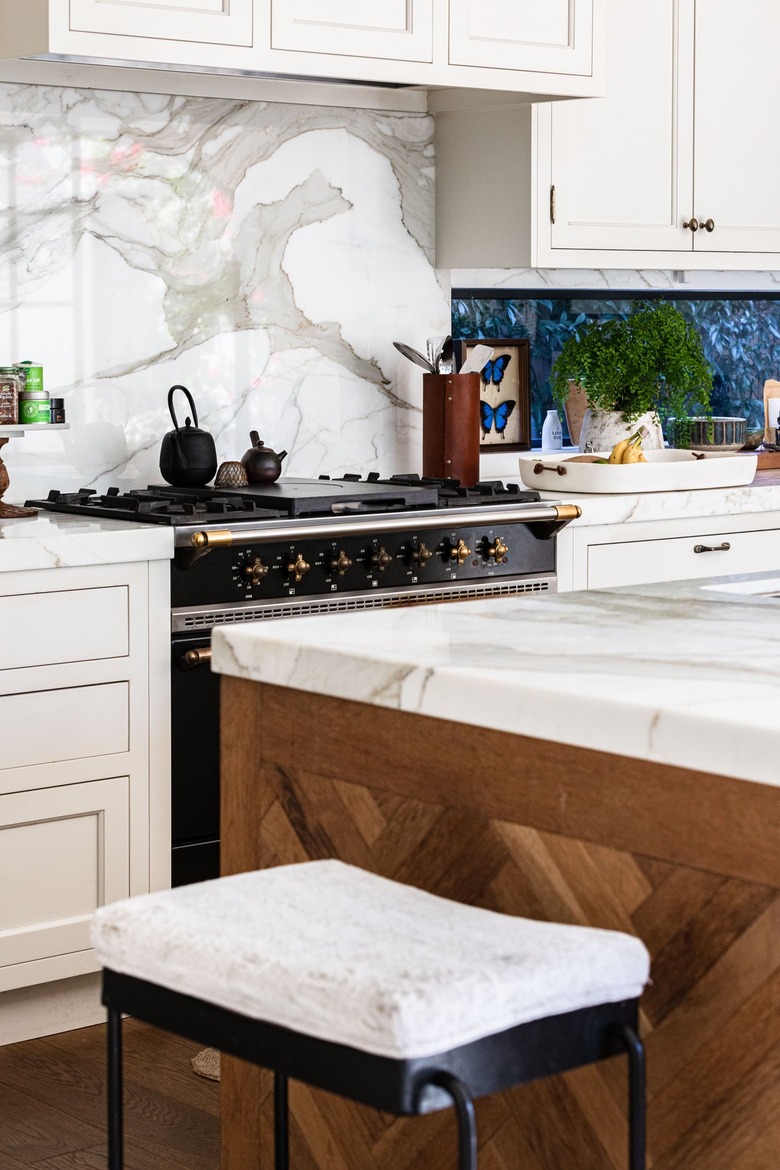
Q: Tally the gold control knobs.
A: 7